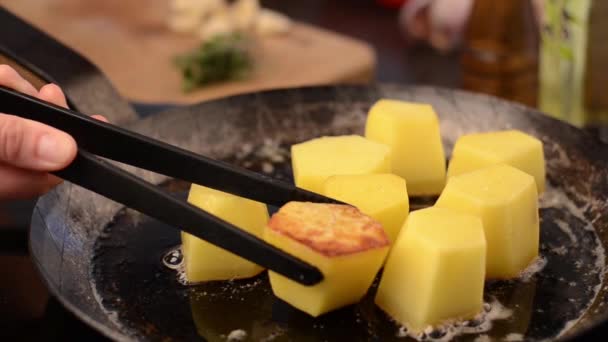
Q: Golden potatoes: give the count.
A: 8